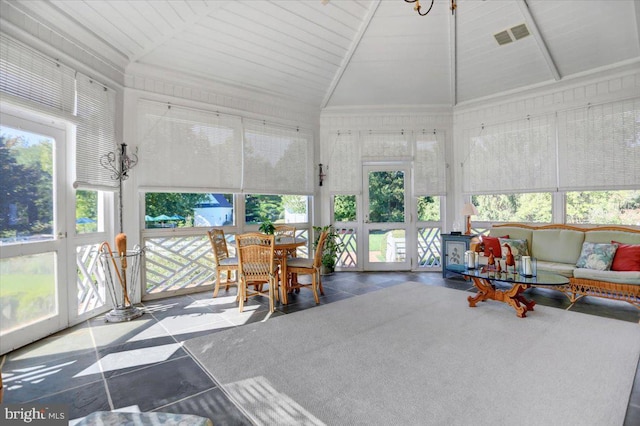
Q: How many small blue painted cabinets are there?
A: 1